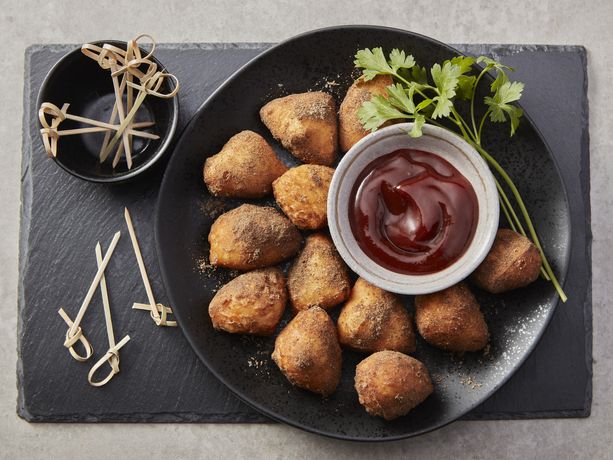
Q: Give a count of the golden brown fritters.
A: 12